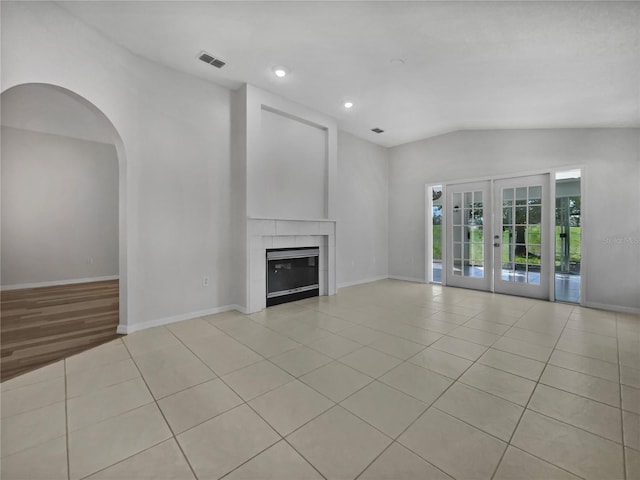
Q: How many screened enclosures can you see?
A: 1